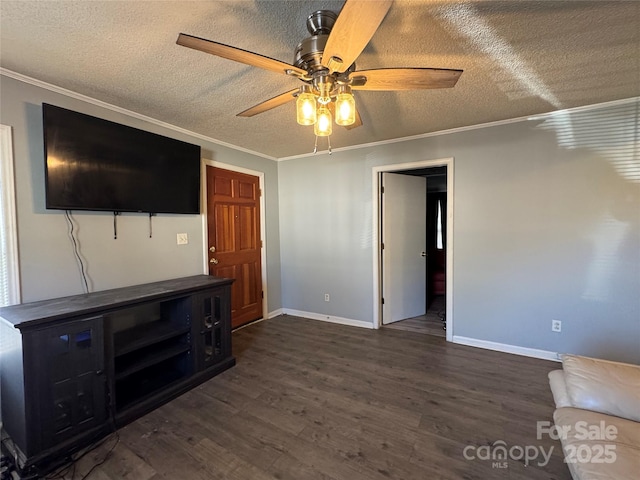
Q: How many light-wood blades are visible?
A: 5